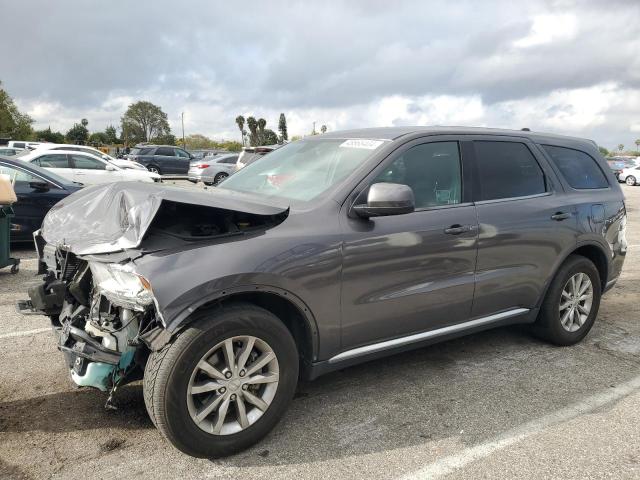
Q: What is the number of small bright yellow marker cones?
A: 0